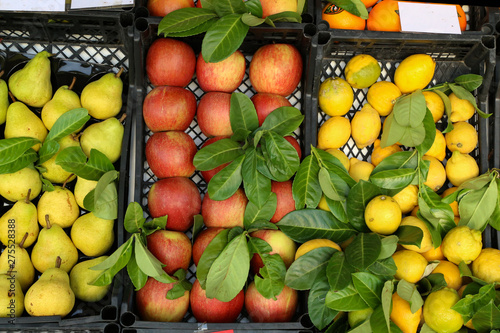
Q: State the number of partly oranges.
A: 4